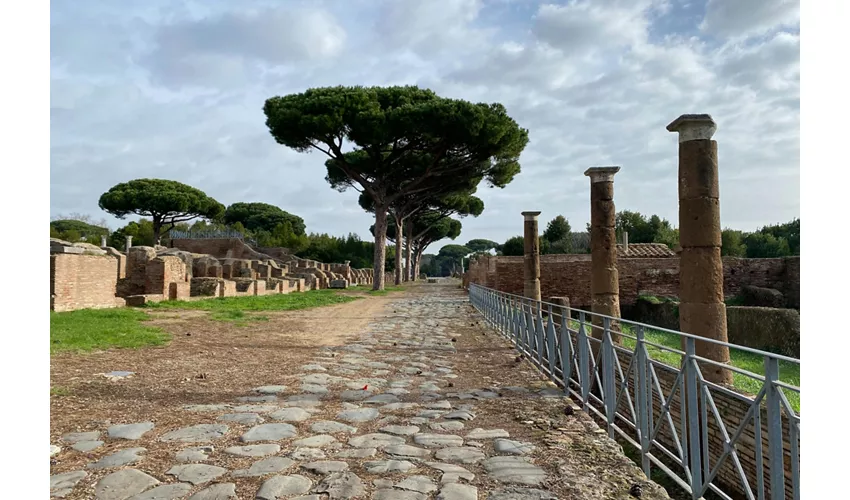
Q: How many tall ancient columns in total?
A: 3